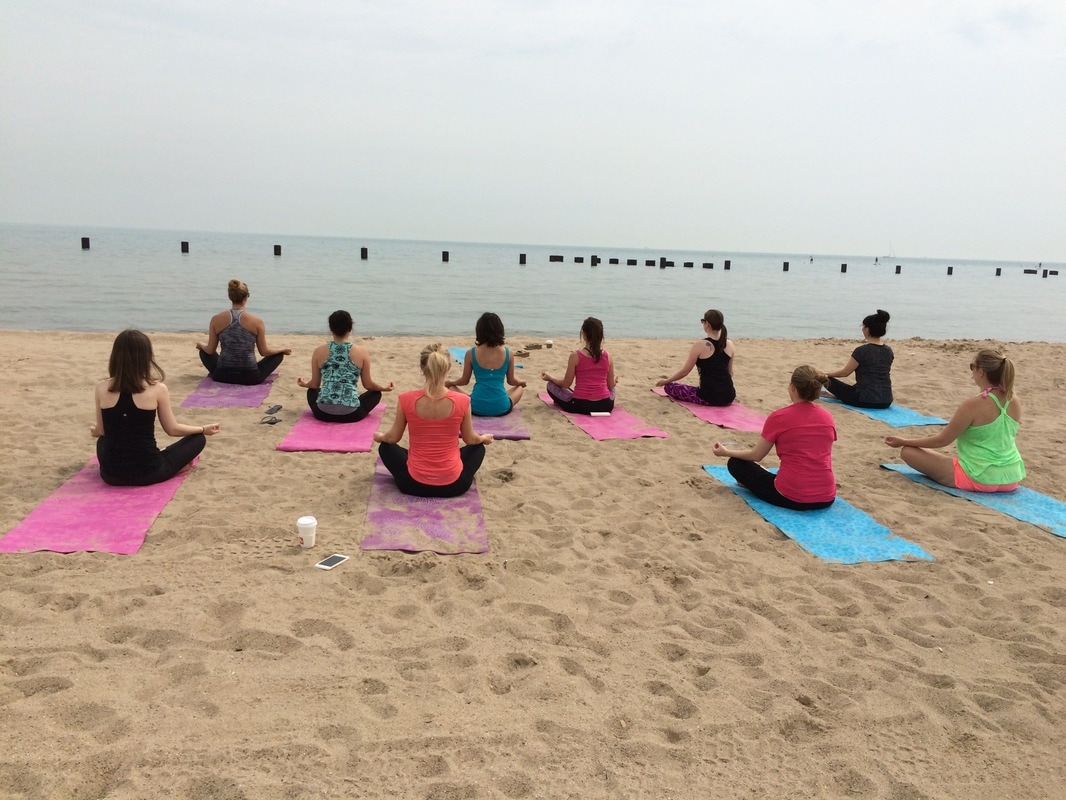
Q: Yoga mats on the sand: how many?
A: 11